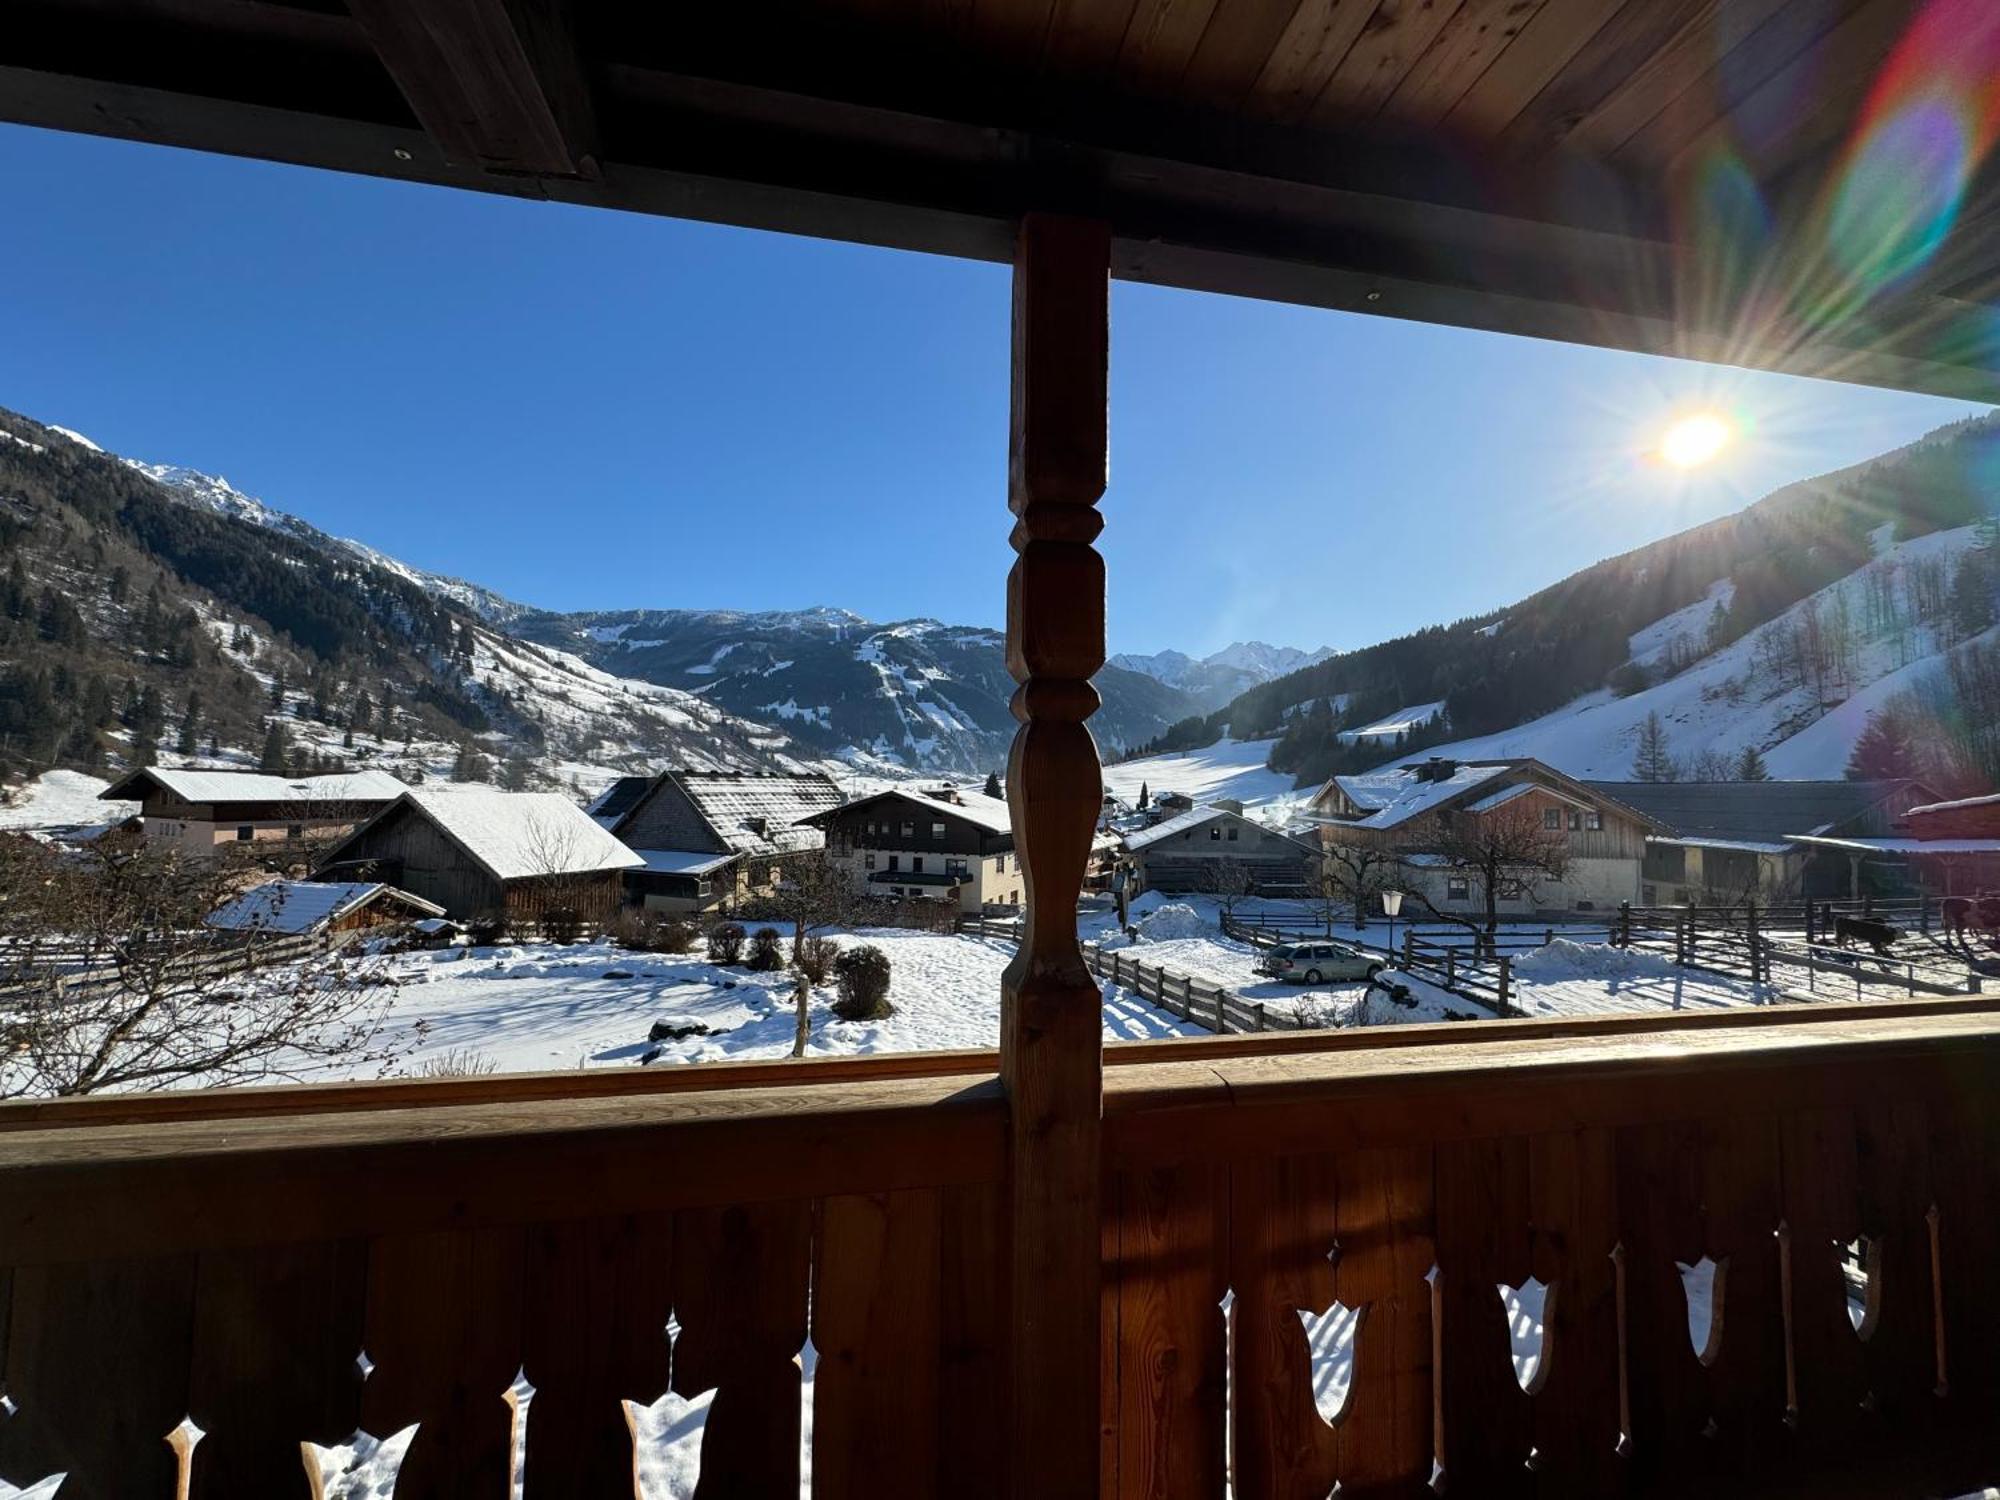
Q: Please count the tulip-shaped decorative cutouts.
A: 7